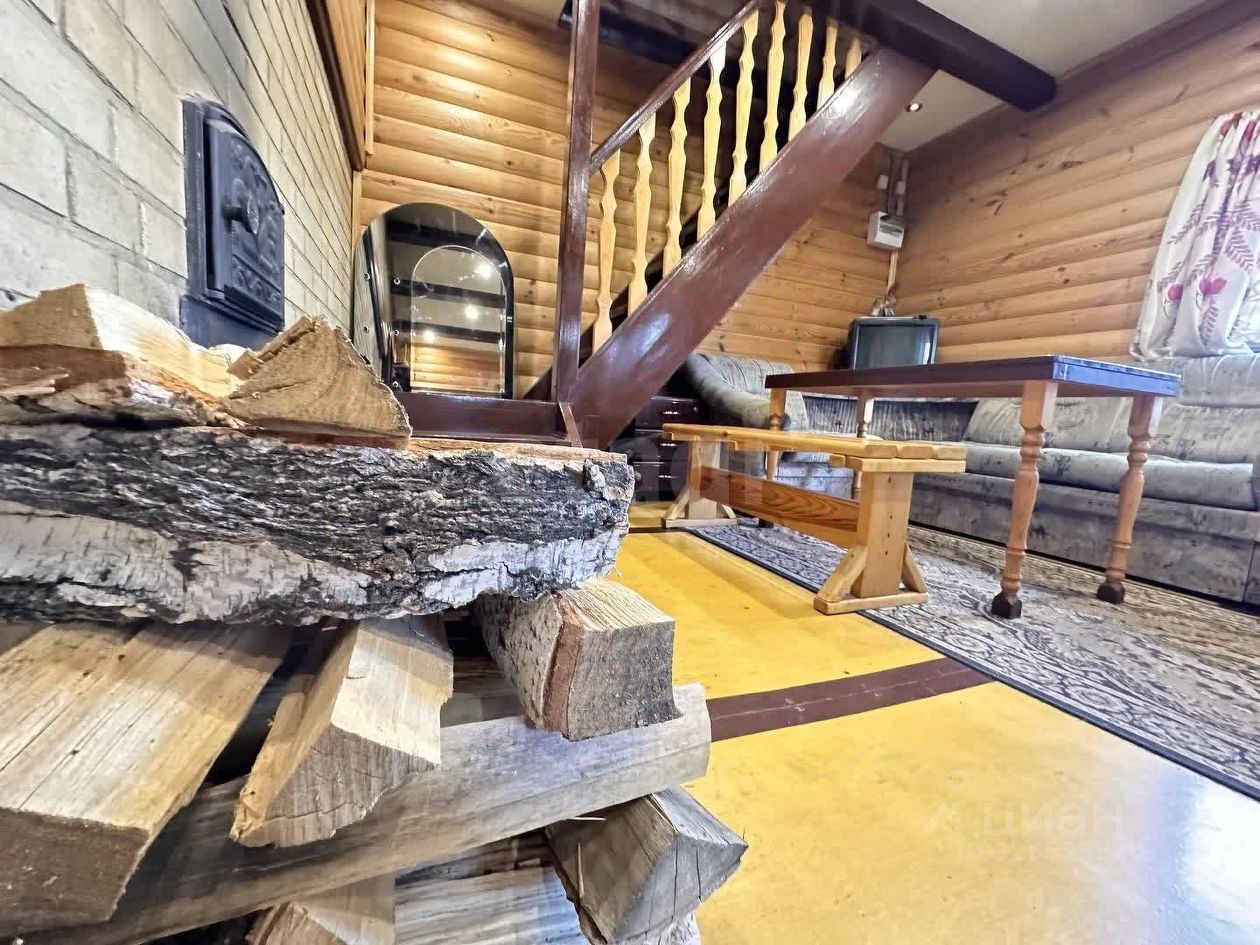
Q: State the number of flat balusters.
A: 9